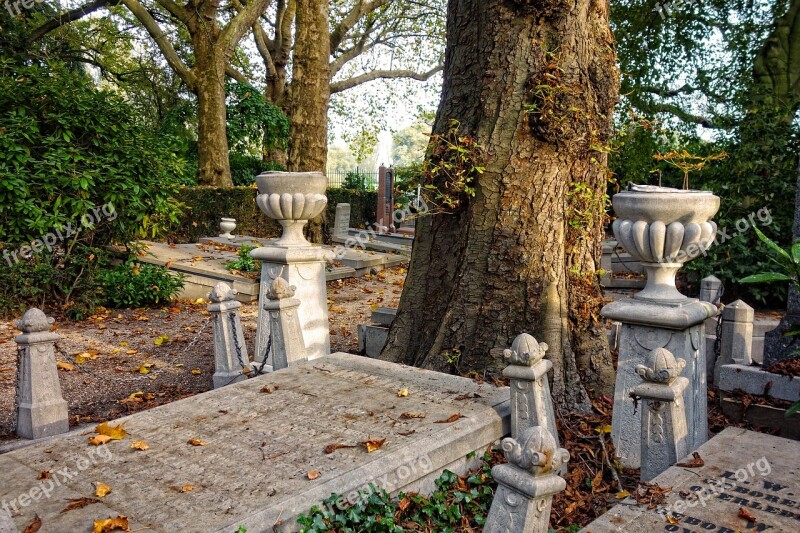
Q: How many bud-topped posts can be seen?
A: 6